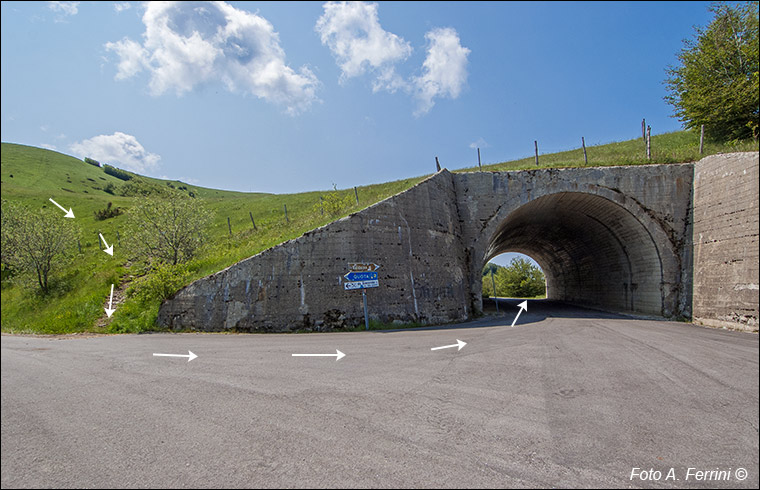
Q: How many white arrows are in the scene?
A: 7